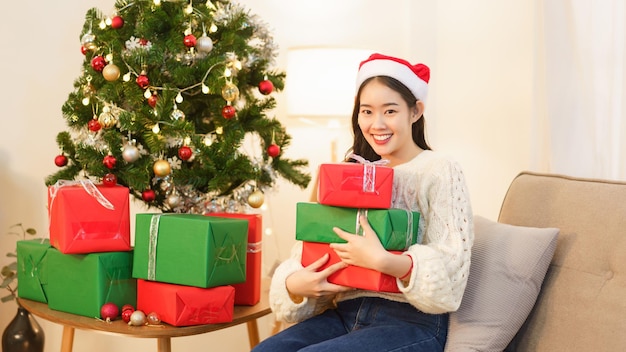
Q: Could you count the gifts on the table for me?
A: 6